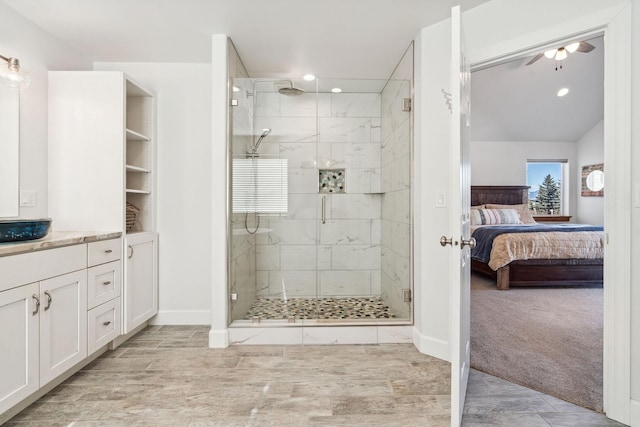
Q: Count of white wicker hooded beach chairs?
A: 0